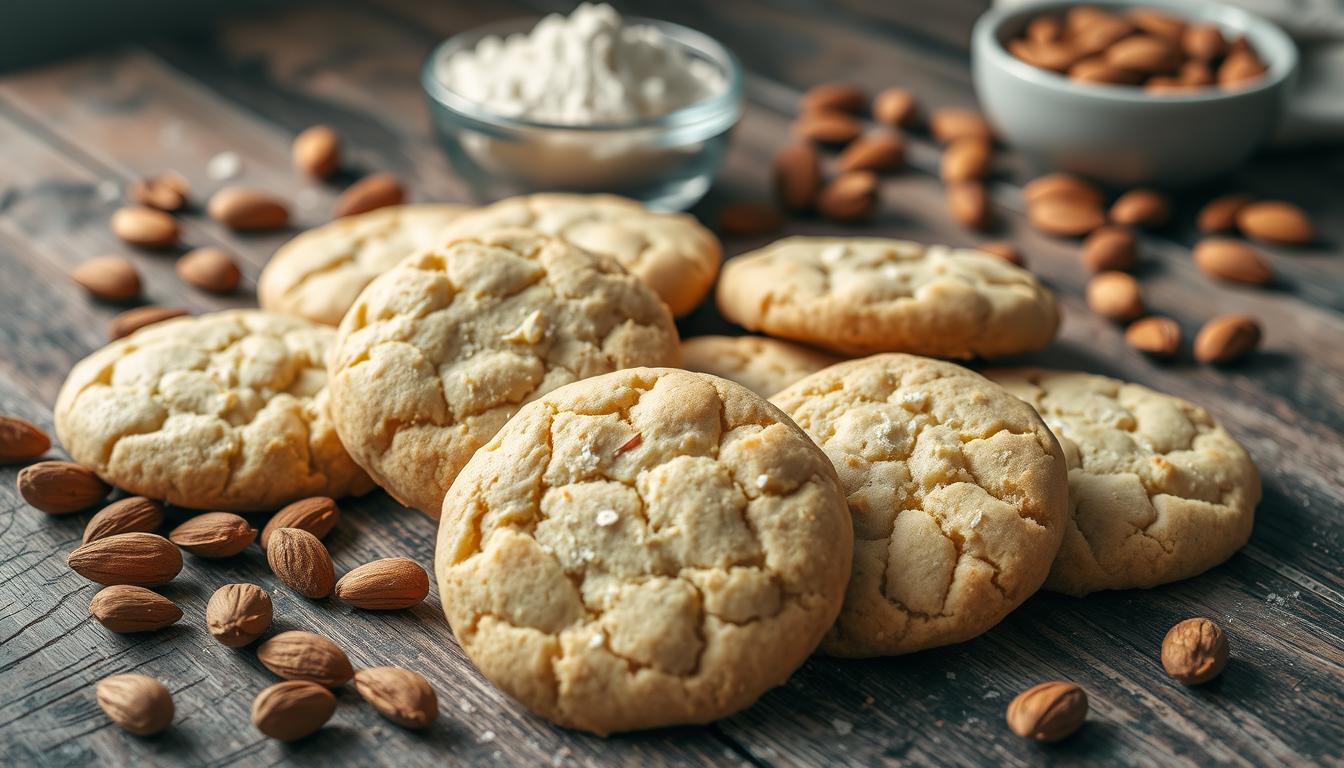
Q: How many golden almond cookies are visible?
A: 9